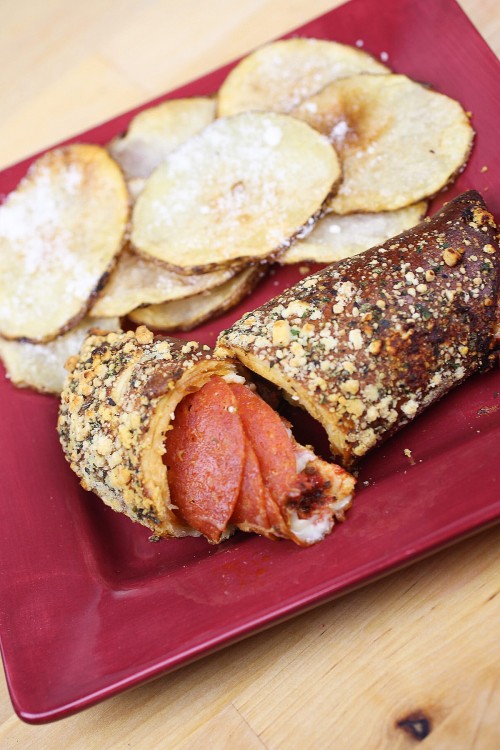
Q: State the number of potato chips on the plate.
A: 9